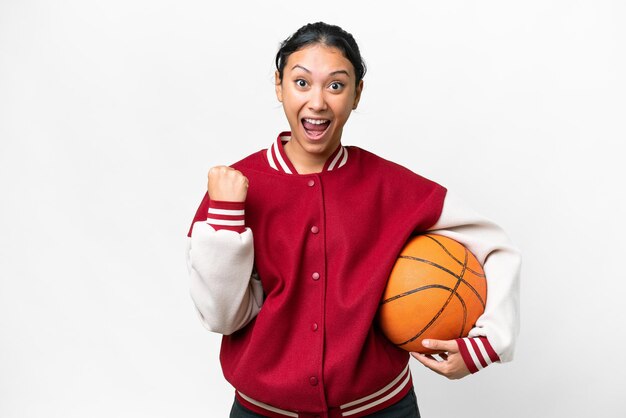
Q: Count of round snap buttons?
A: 5